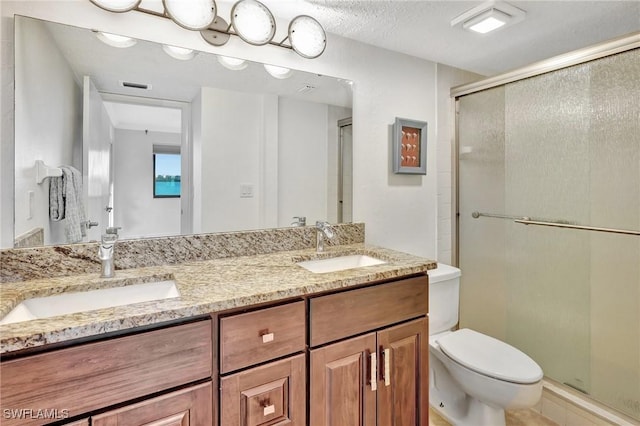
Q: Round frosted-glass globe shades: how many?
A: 4